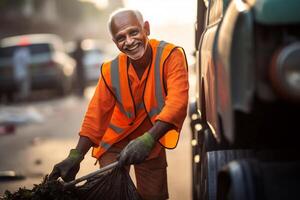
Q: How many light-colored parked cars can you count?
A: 2